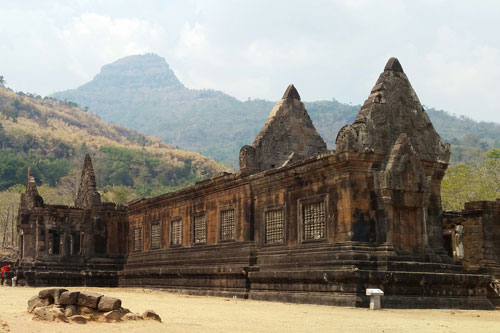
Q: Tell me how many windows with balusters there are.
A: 7